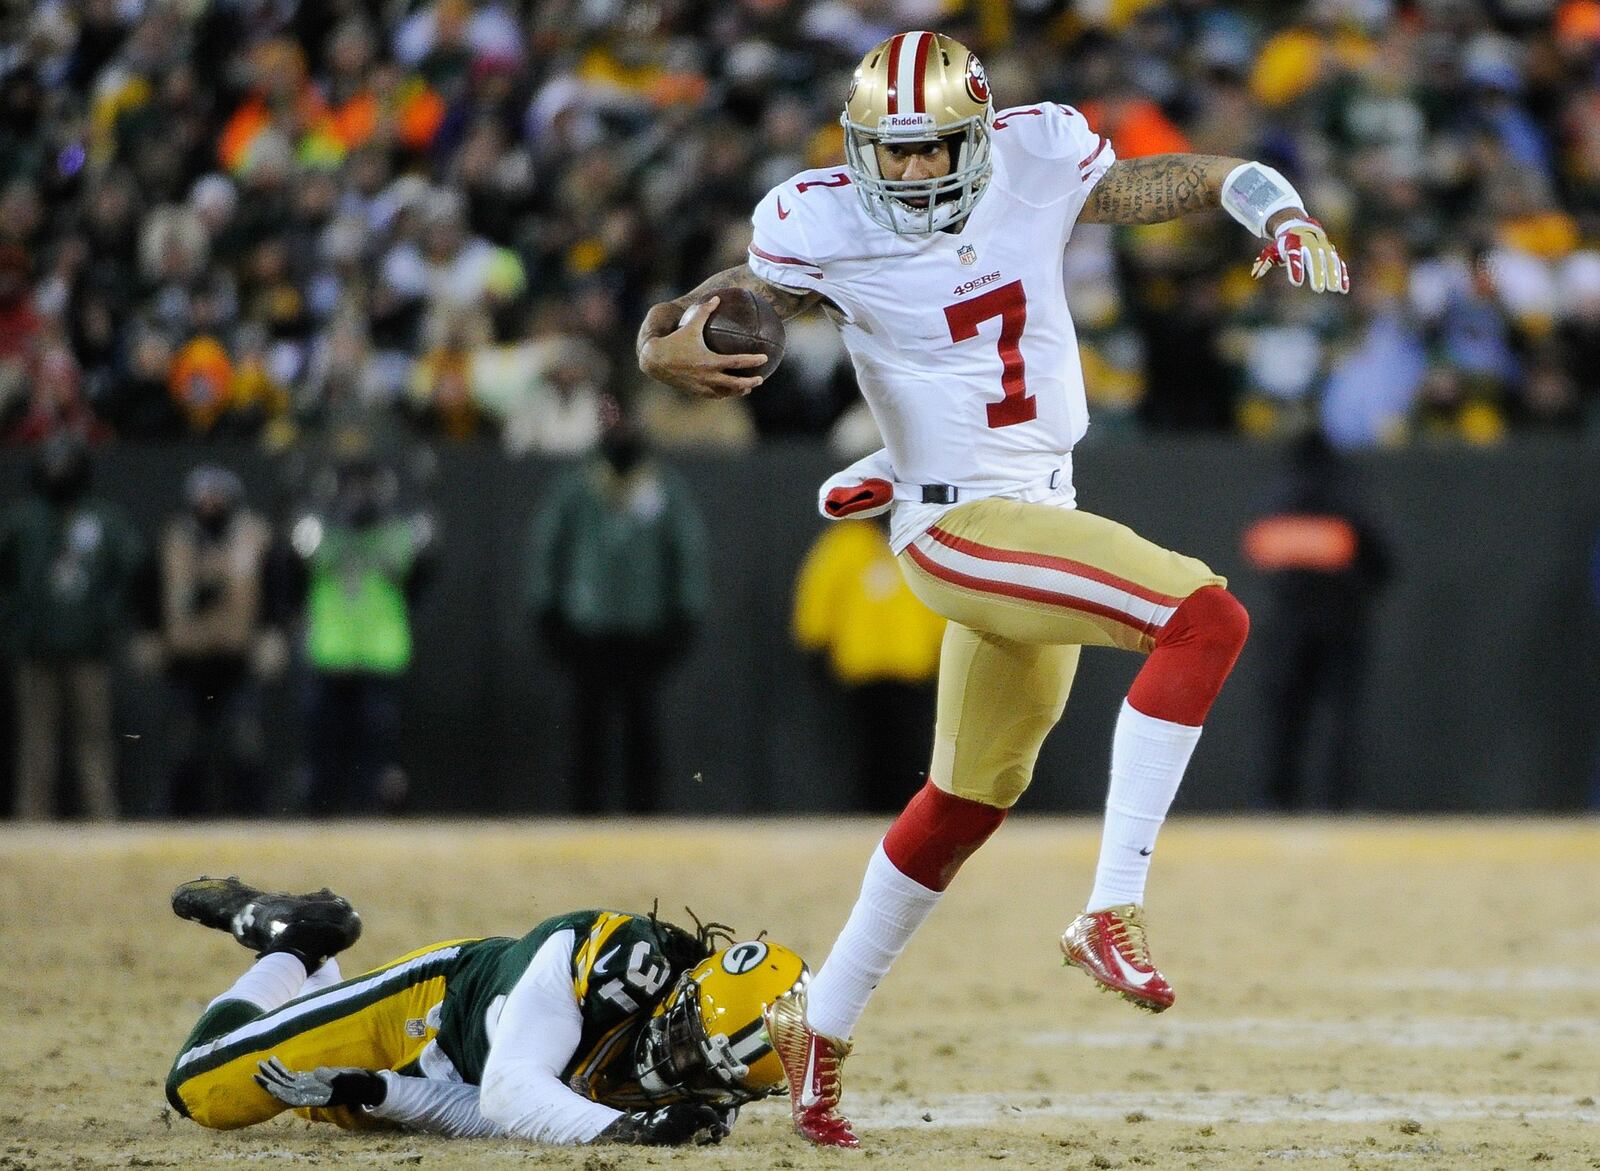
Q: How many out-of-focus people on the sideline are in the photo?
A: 6